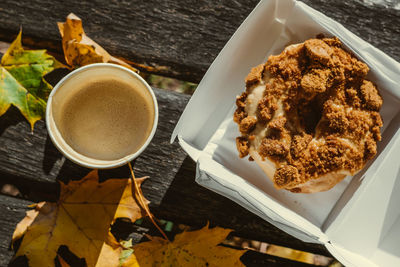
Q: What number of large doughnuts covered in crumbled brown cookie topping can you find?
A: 1